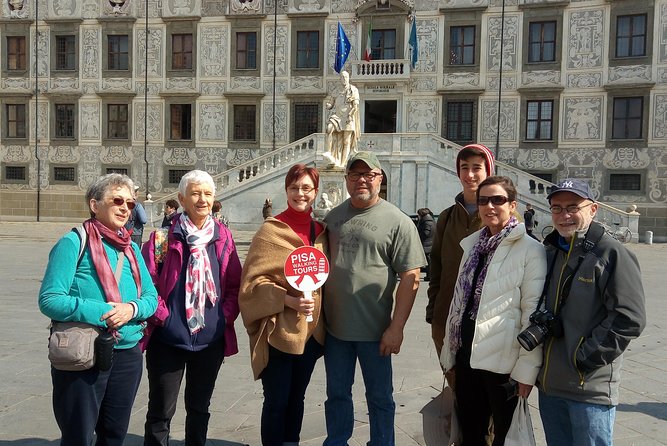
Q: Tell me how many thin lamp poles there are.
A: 4